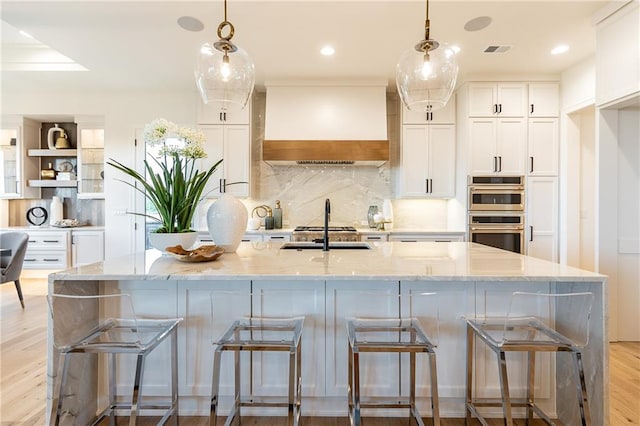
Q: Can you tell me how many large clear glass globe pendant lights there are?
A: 2